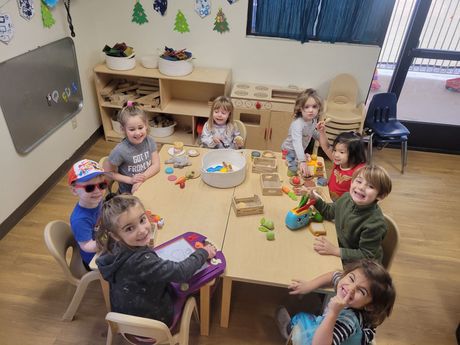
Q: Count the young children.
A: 8